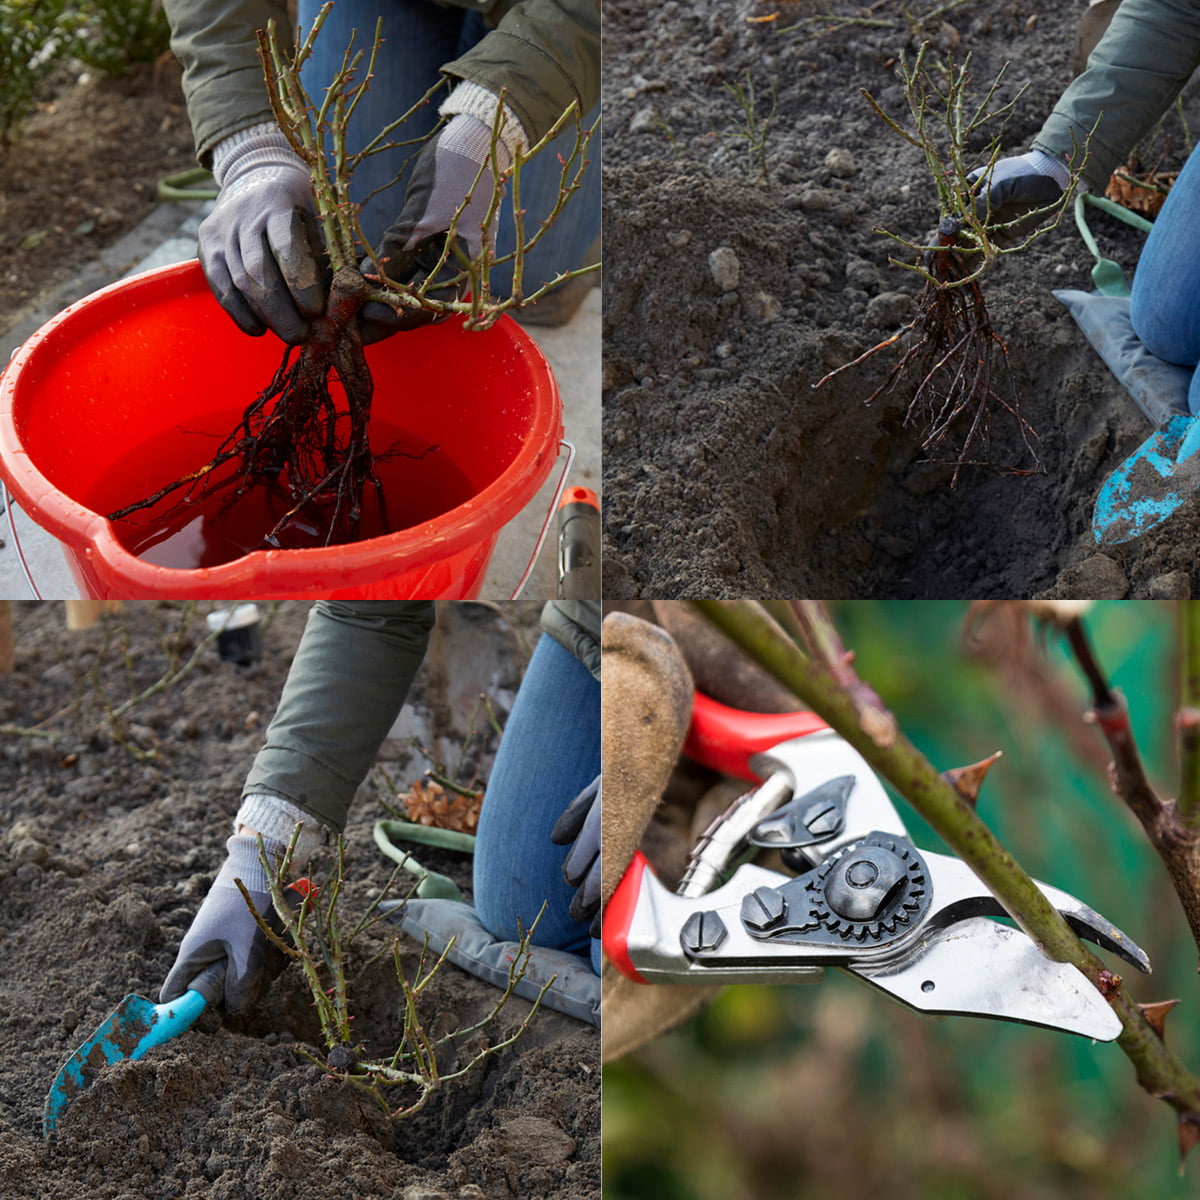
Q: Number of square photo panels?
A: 4